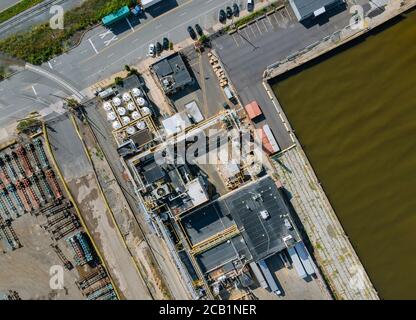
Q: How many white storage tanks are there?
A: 14